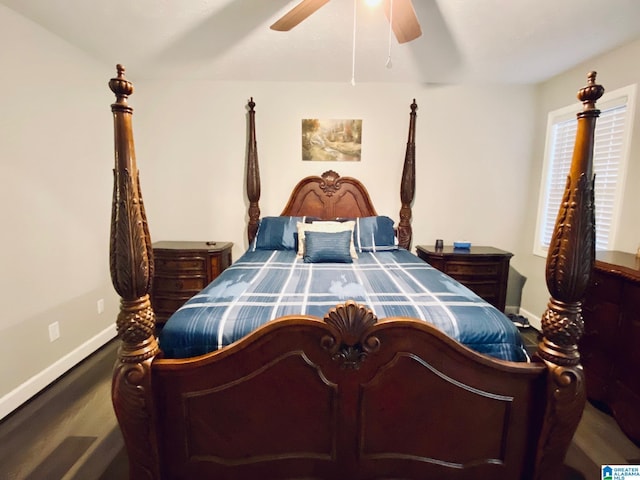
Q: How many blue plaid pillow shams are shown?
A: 2